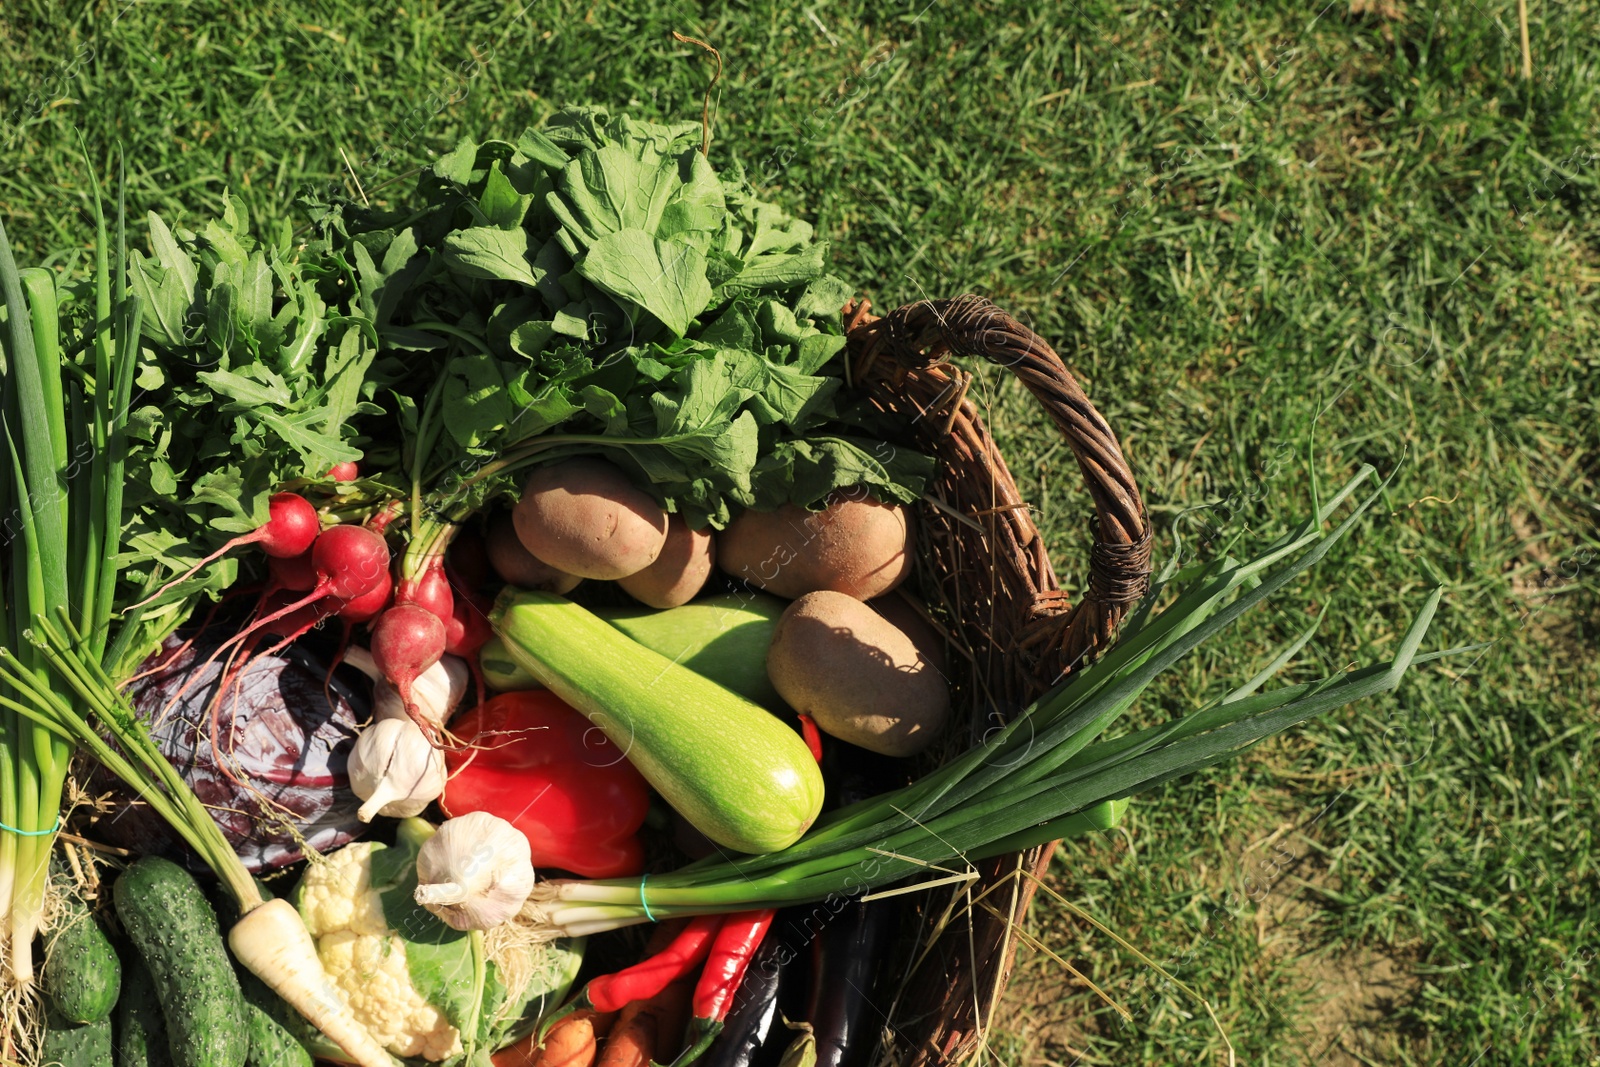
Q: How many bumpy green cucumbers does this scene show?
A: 5